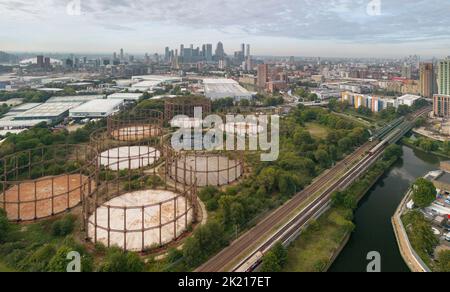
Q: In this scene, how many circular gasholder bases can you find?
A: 7